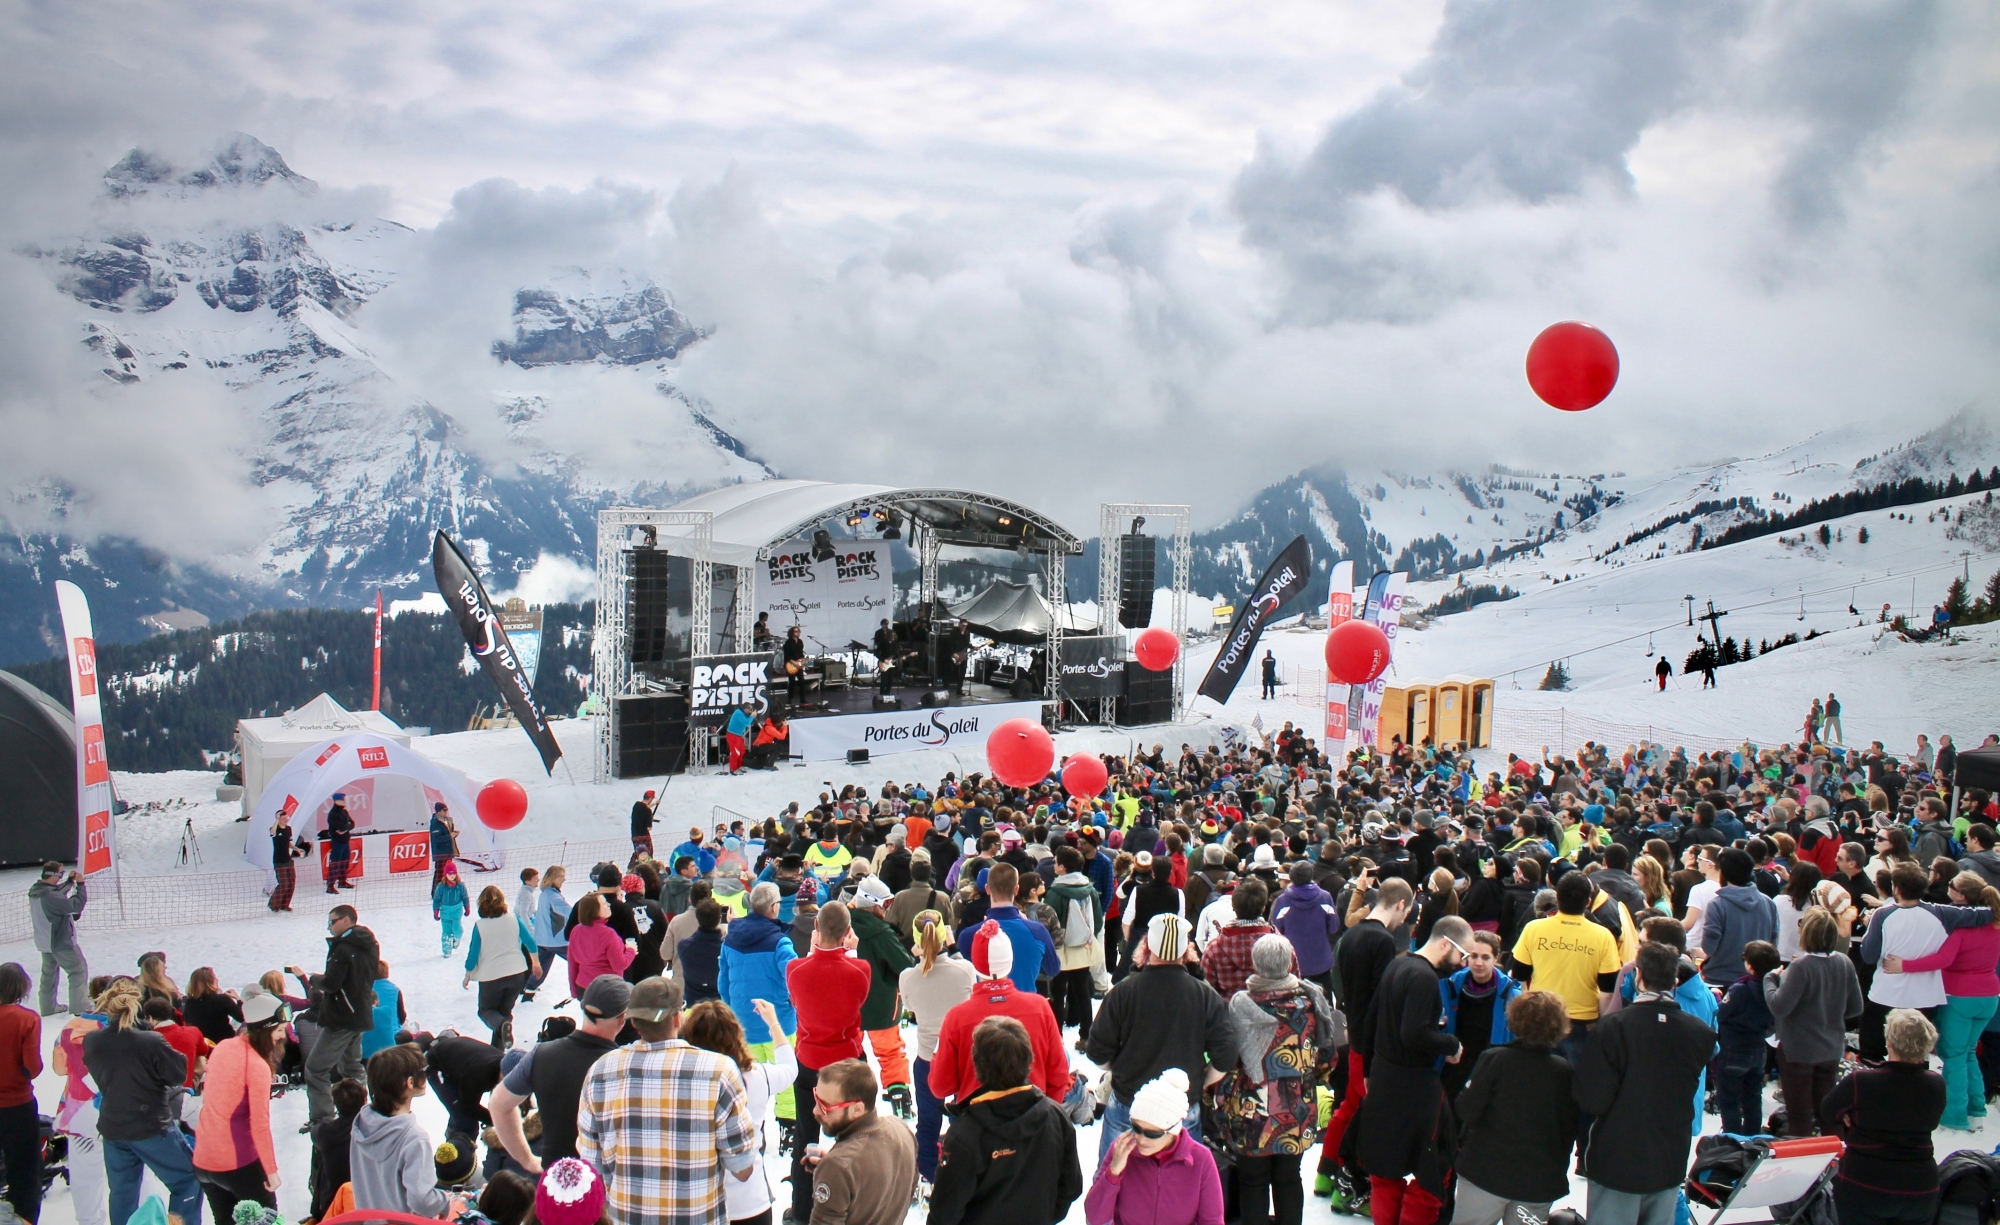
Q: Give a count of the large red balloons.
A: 6